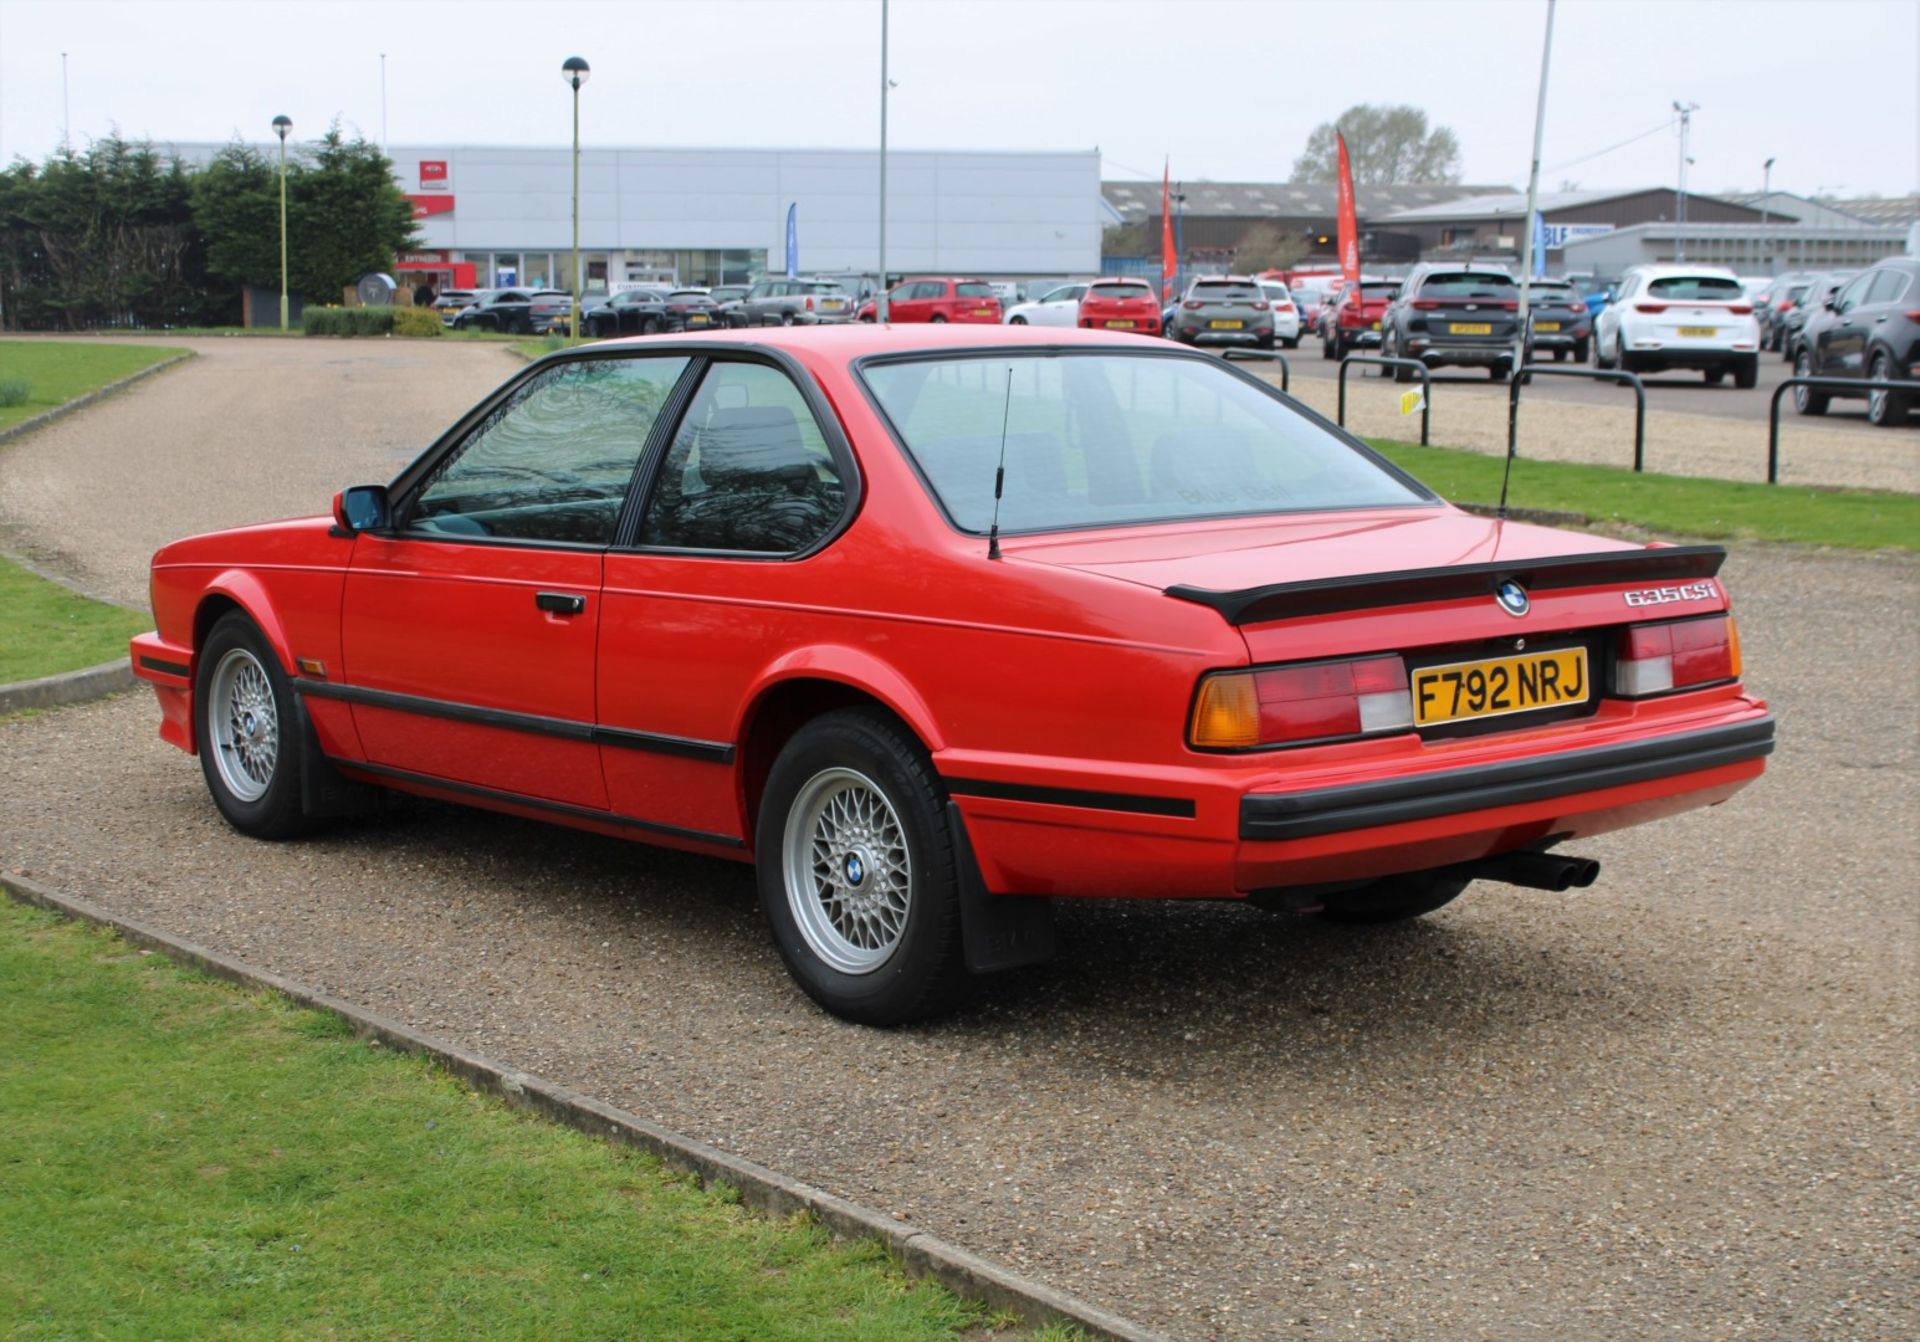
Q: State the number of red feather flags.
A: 2